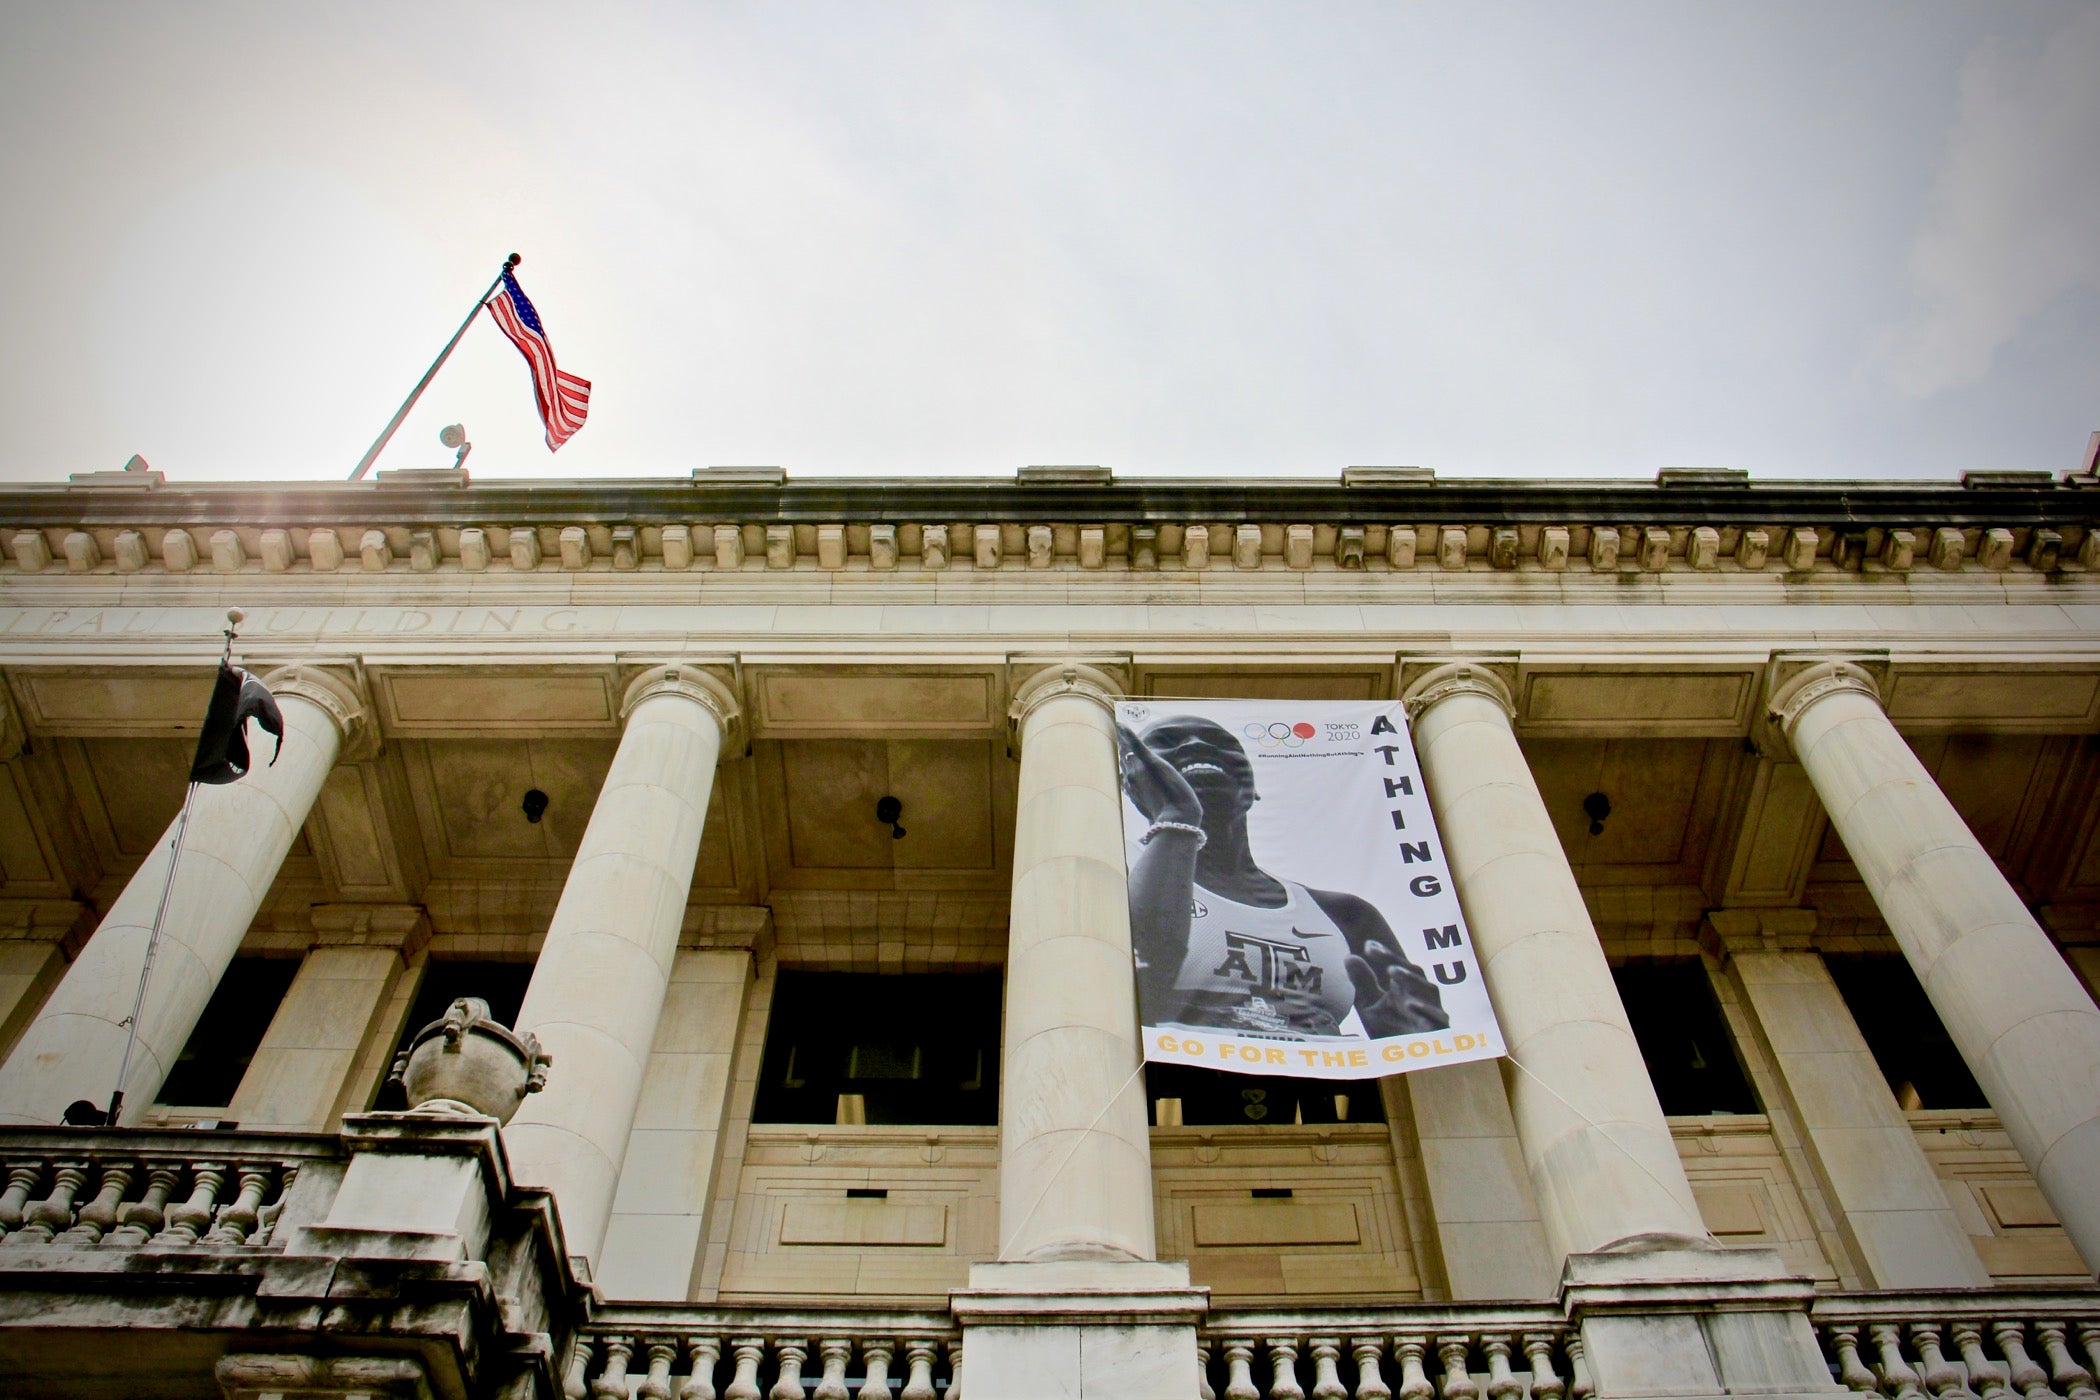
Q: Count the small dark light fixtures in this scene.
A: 3